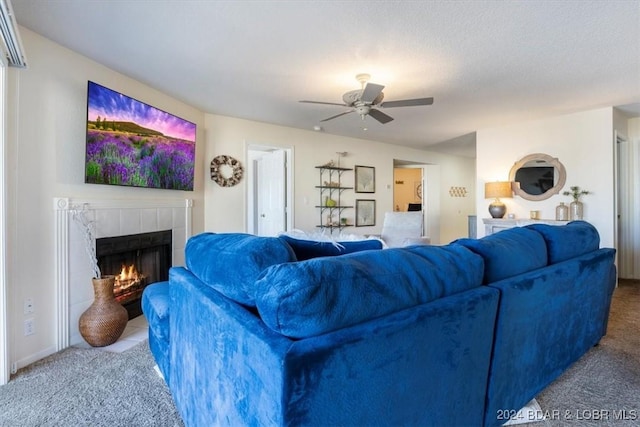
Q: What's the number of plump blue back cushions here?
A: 4